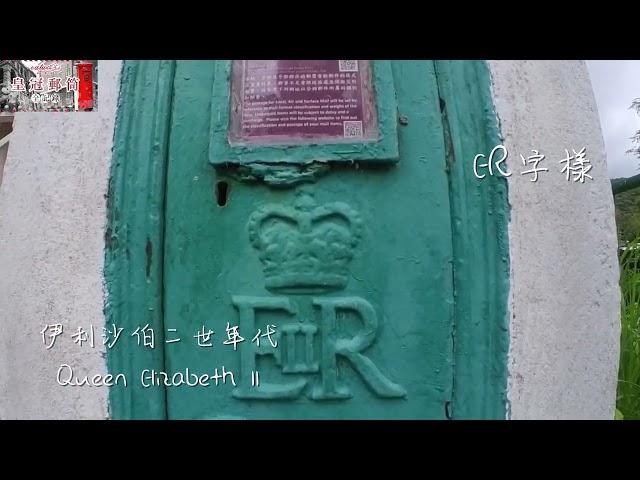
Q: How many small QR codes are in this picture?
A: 2